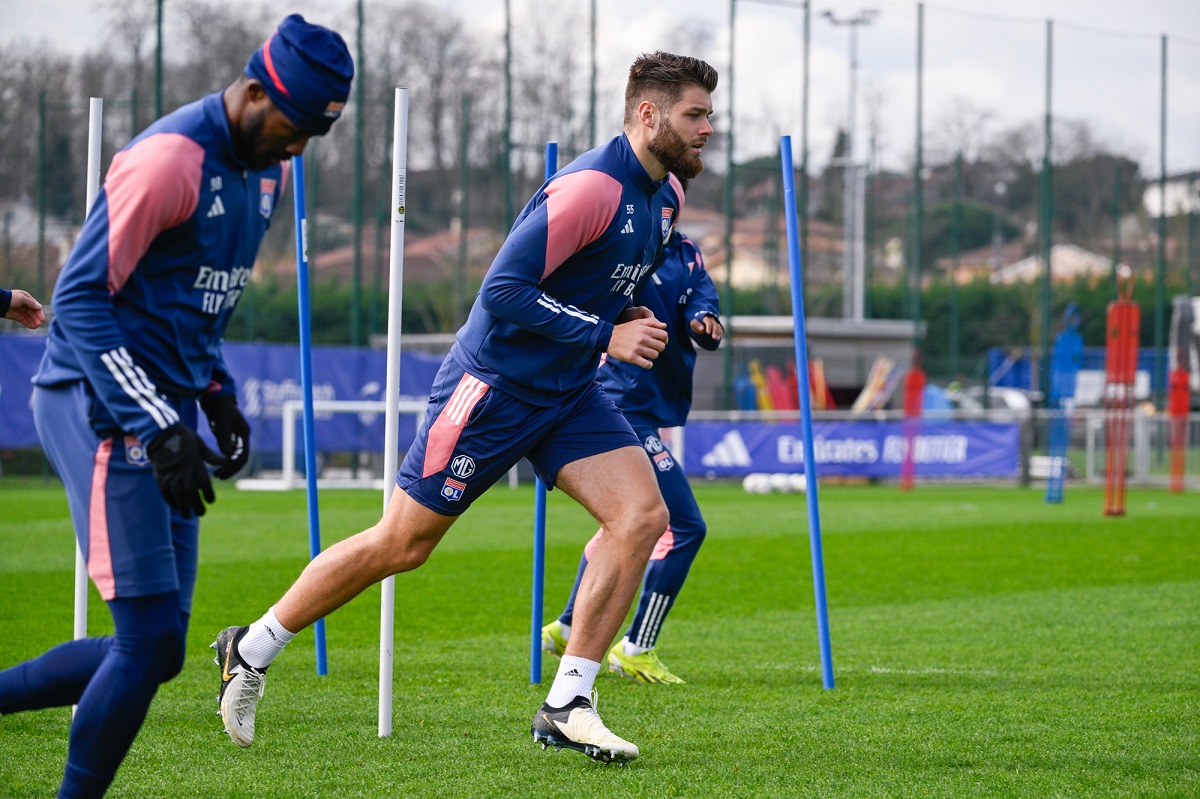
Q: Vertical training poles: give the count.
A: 5